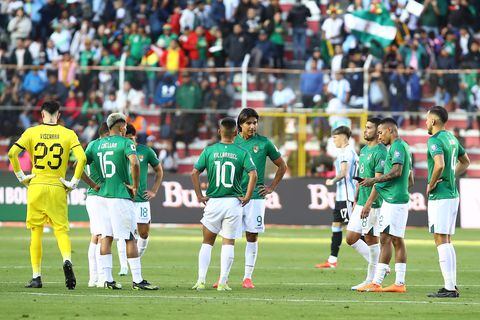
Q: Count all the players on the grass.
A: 10